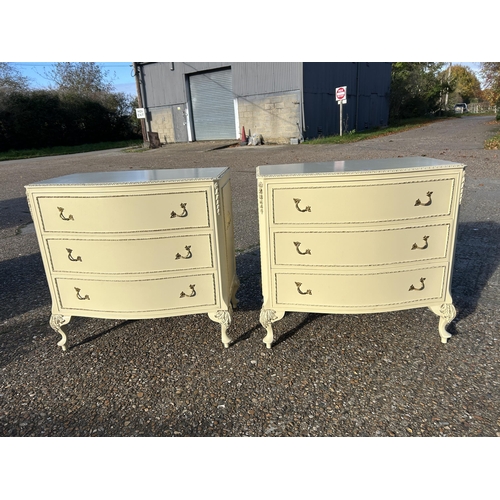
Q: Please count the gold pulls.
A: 12